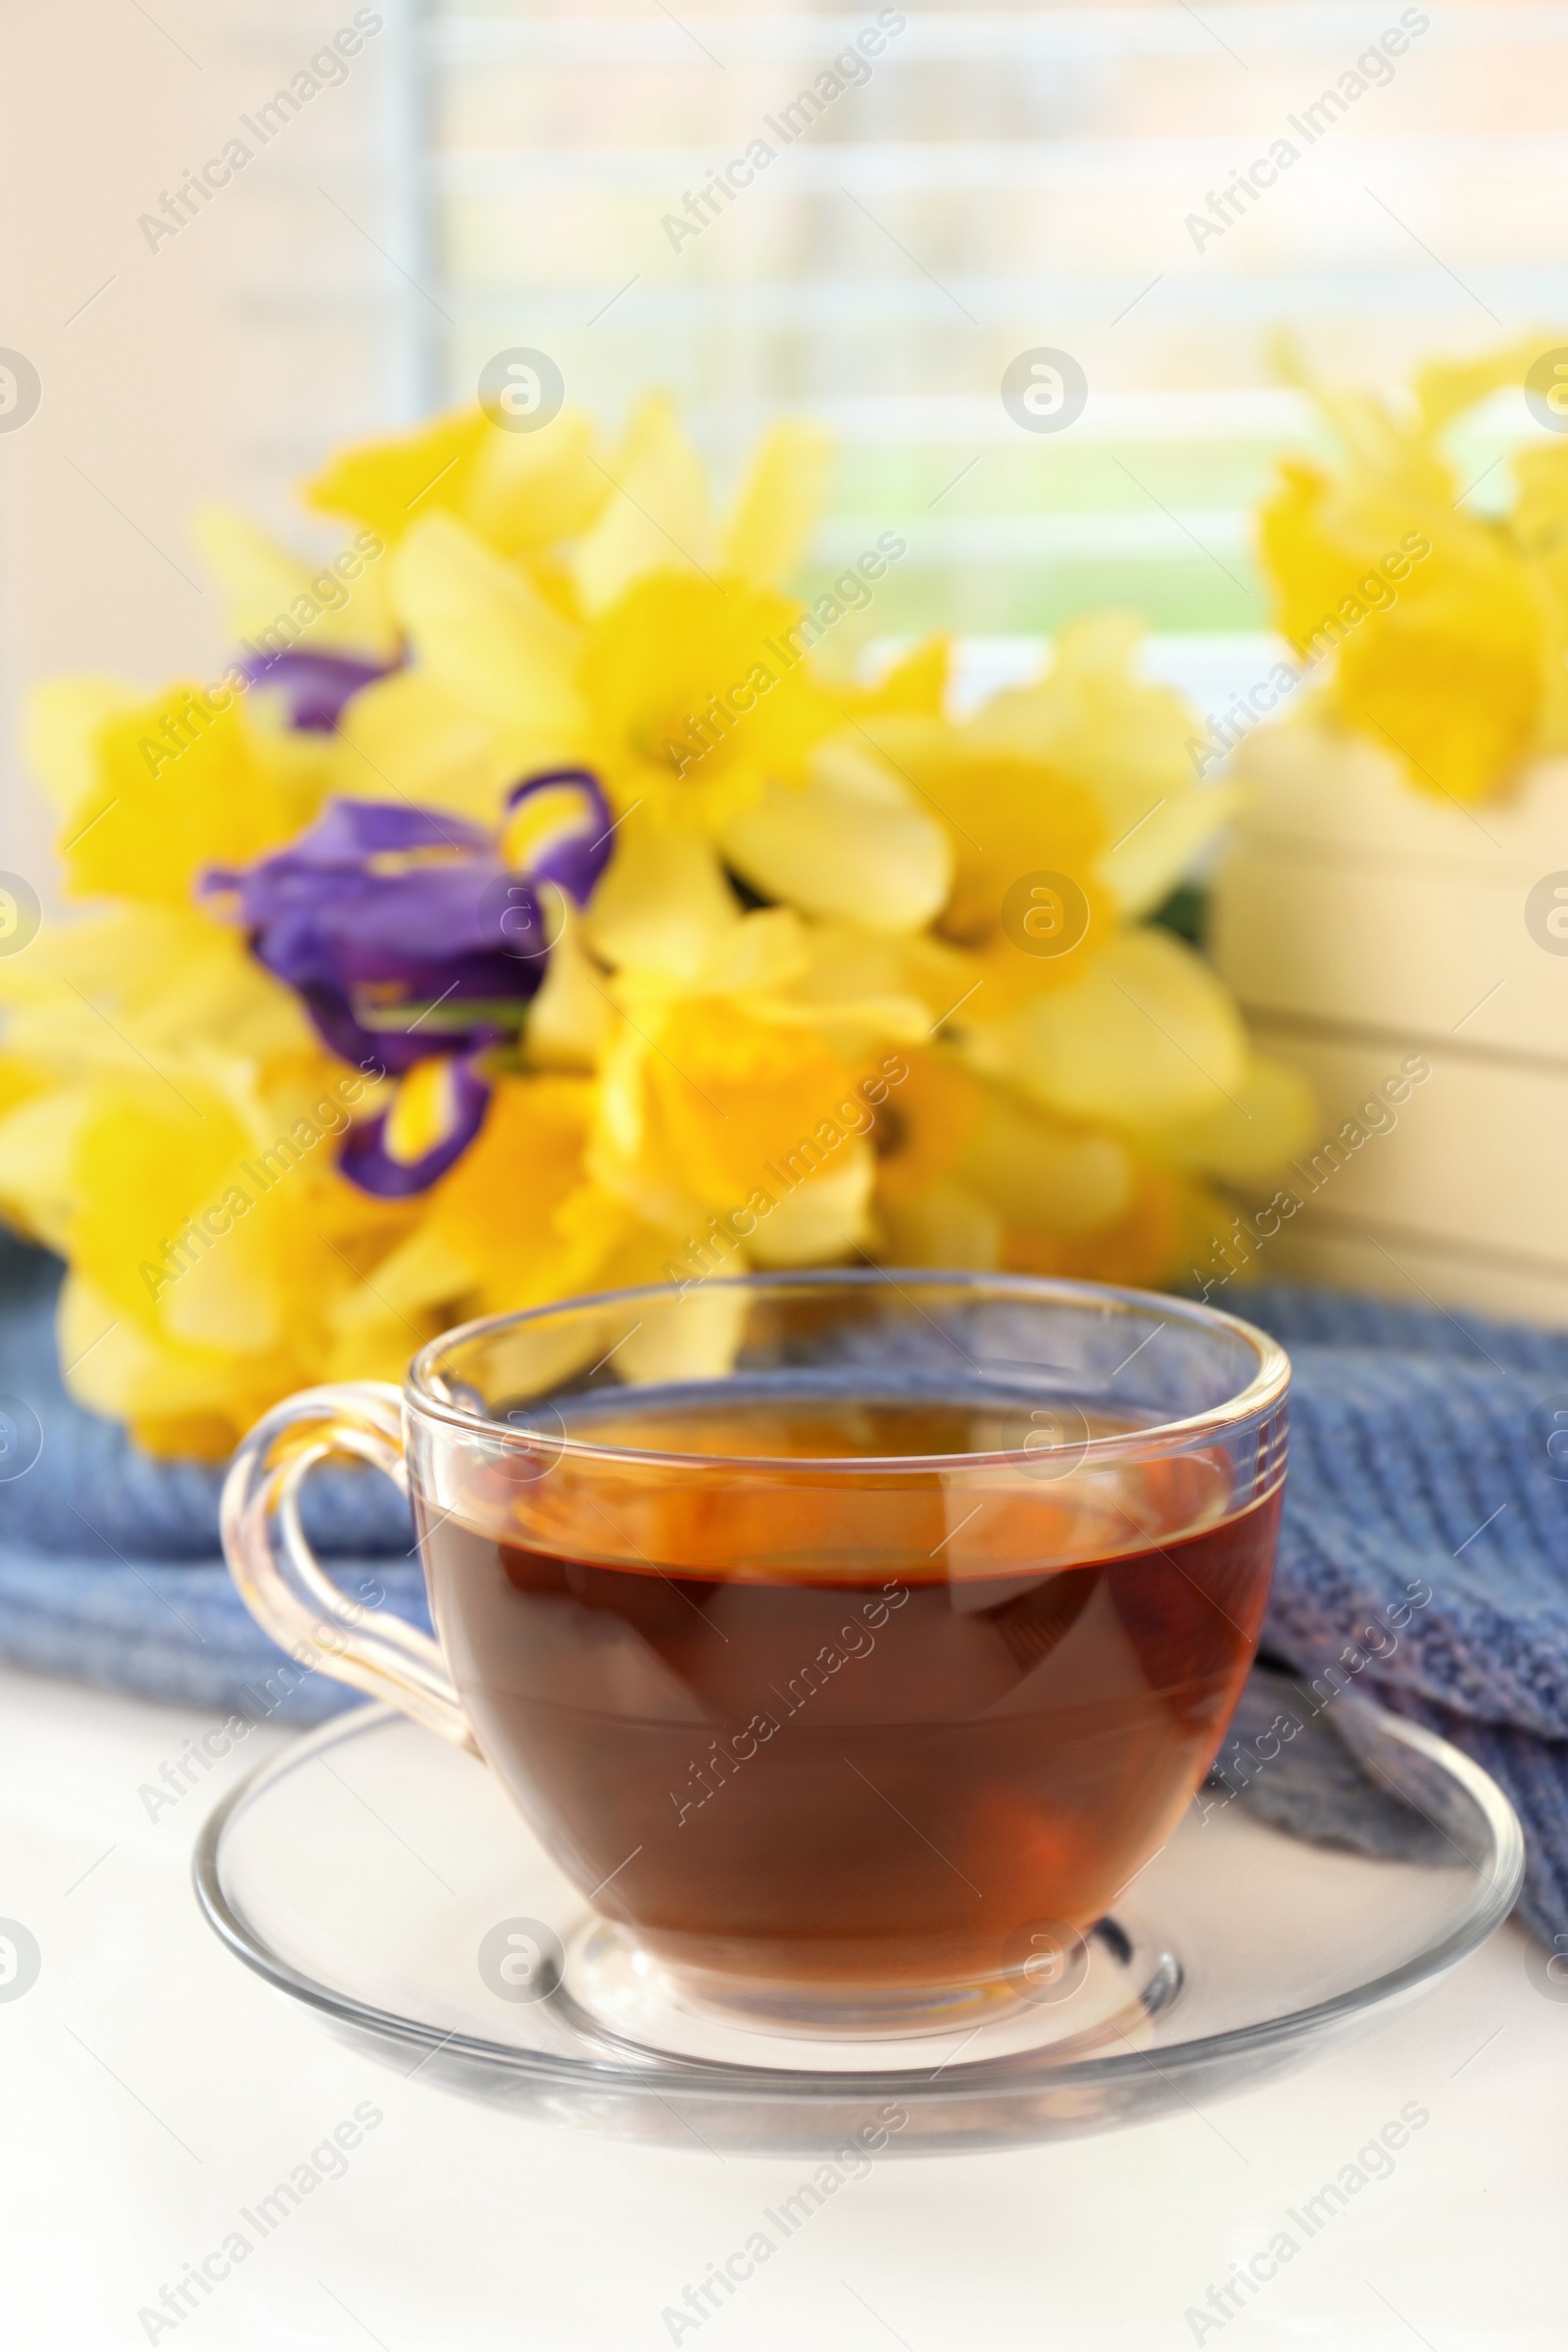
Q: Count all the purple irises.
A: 2